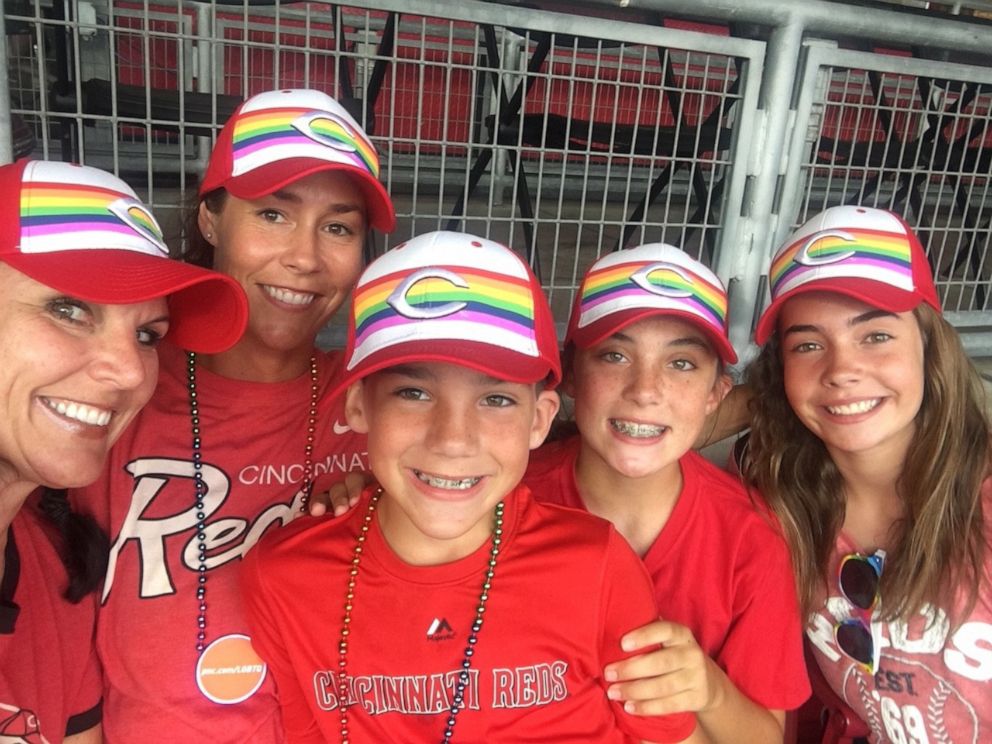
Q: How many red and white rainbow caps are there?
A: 5